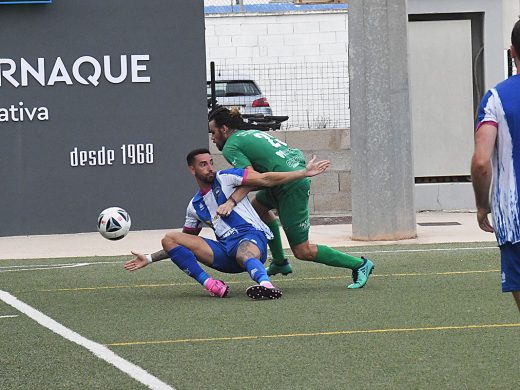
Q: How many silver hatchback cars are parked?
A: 1